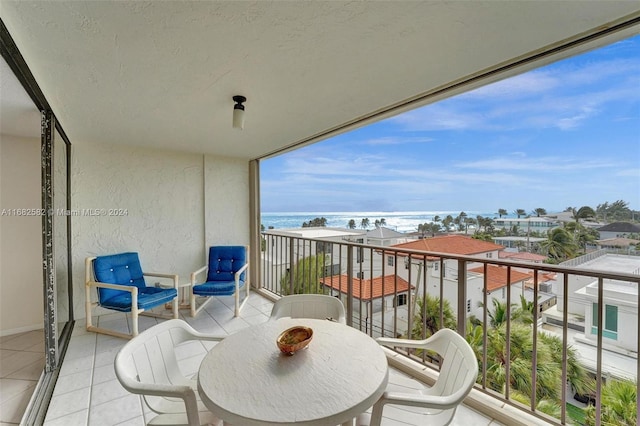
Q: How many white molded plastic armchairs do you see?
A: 3